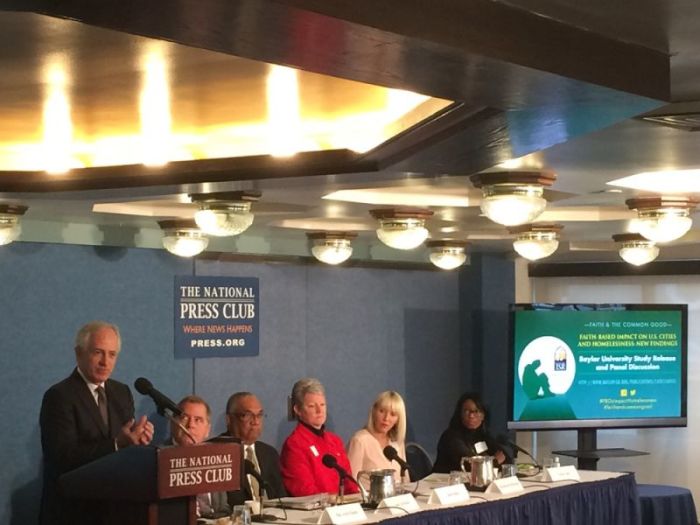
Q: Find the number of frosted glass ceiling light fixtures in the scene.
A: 10